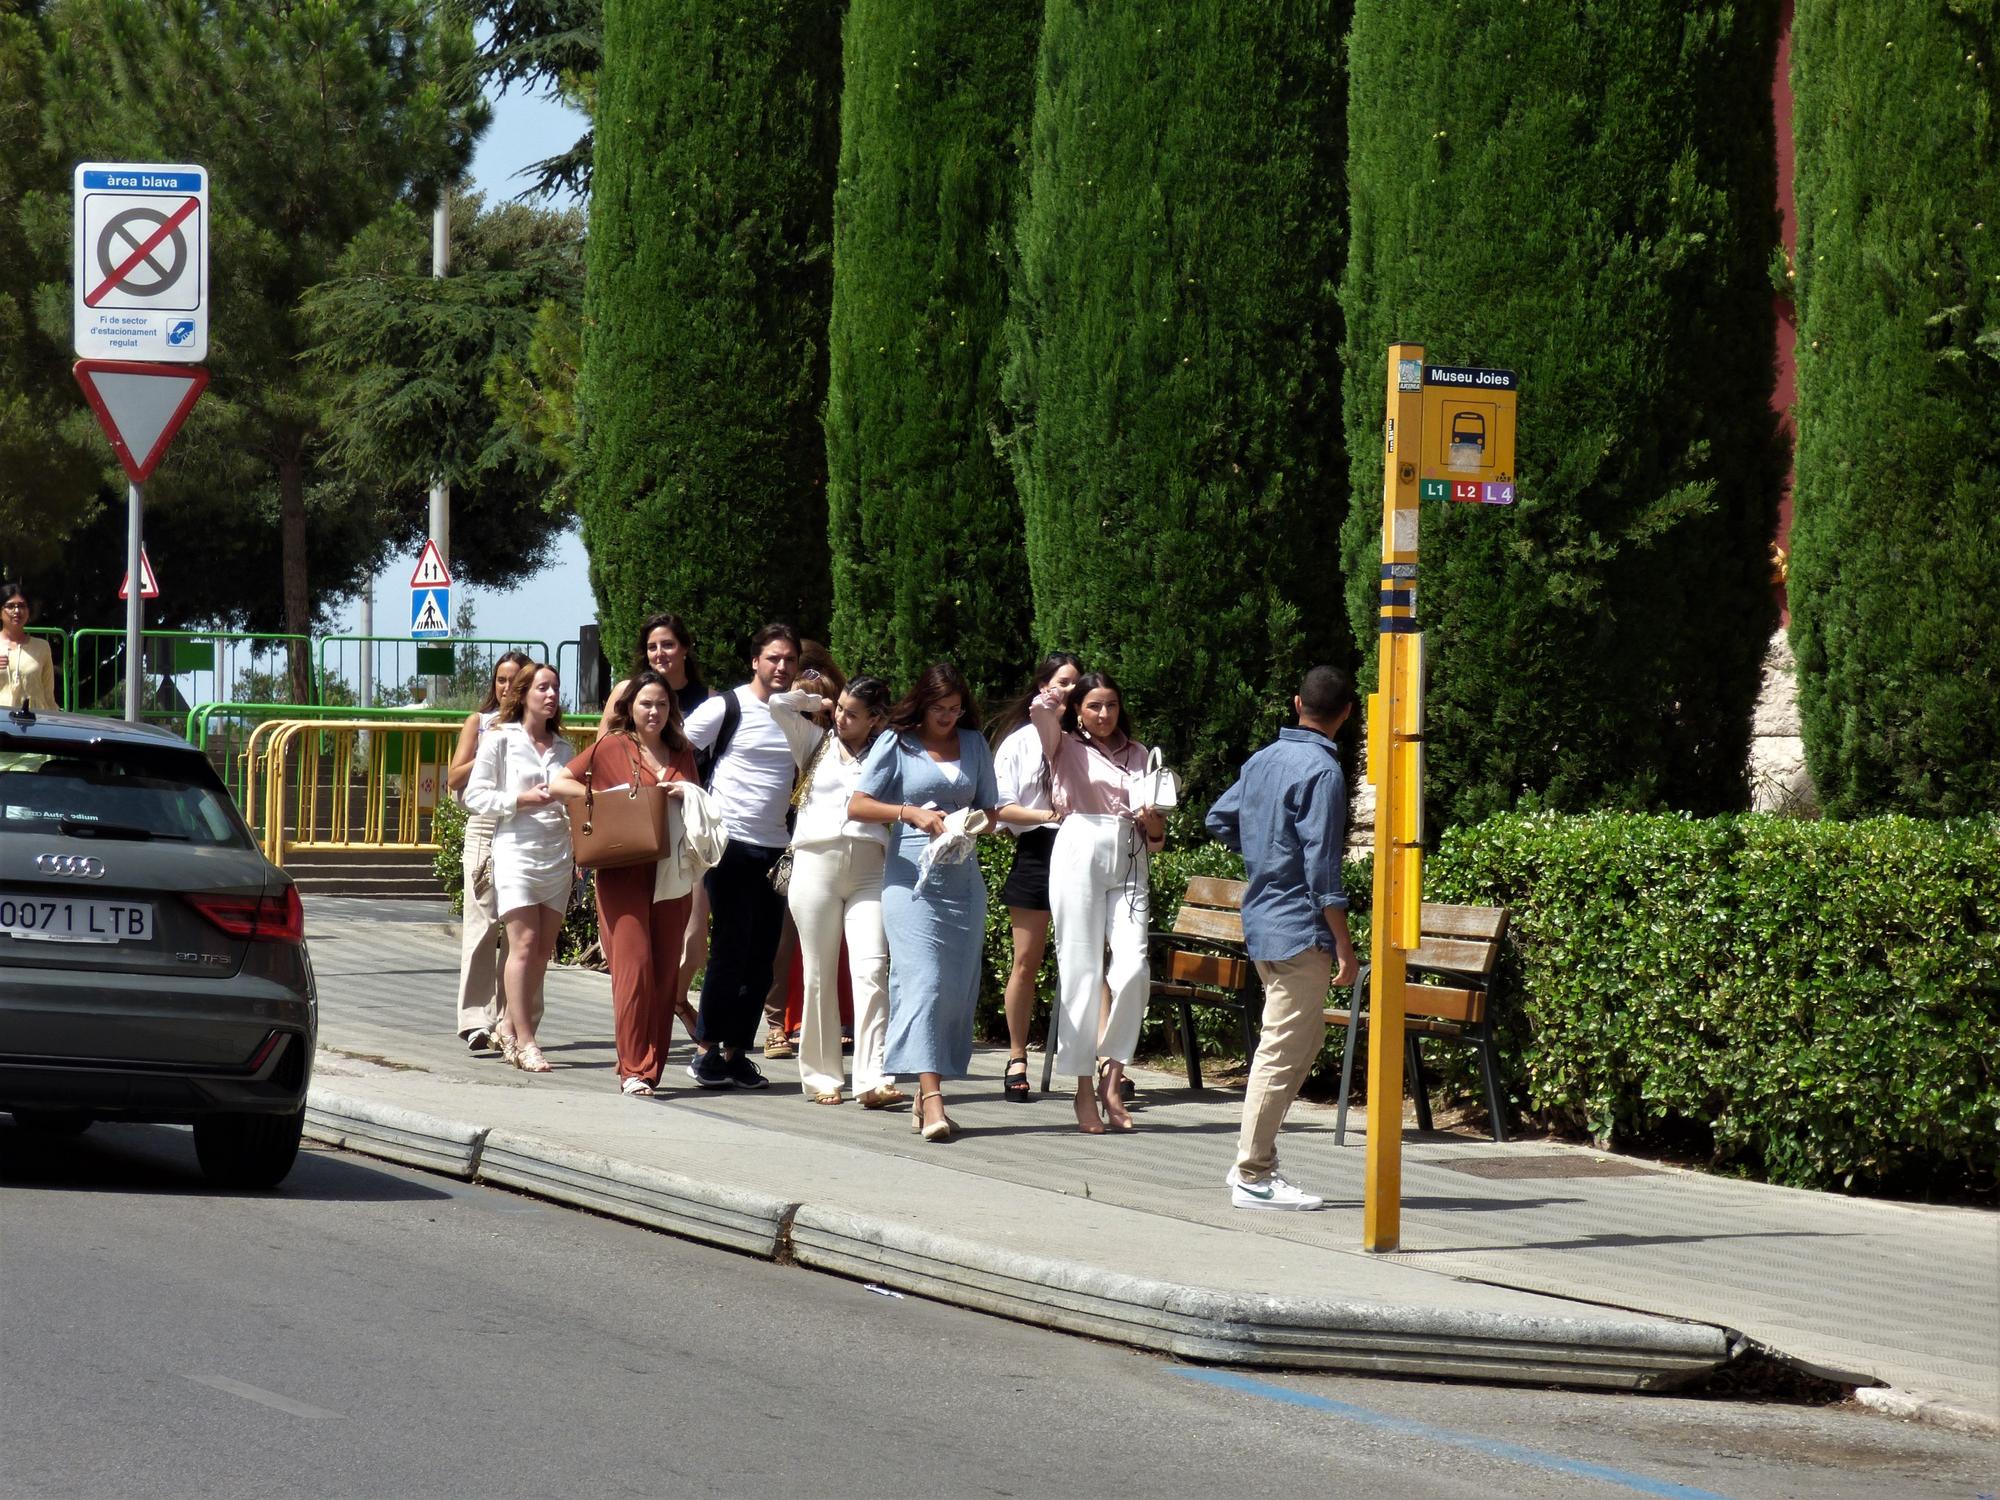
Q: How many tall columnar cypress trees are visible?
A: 5